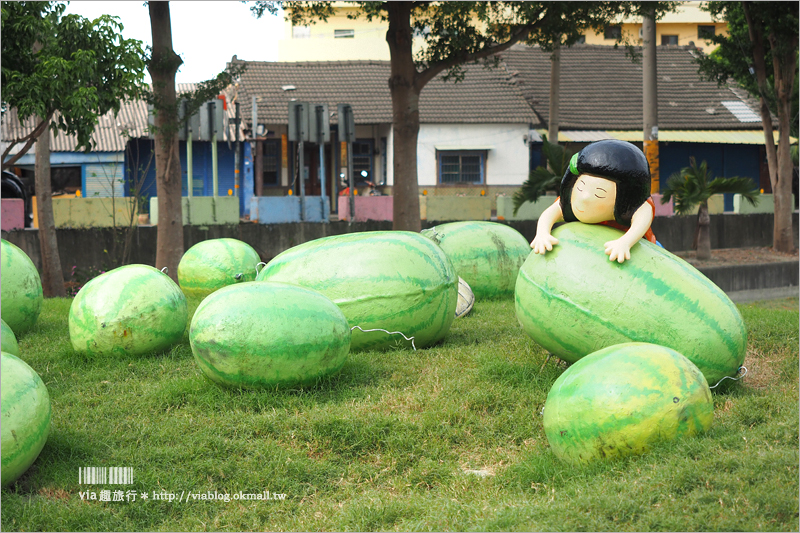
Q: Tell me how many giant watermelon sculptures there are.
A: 10